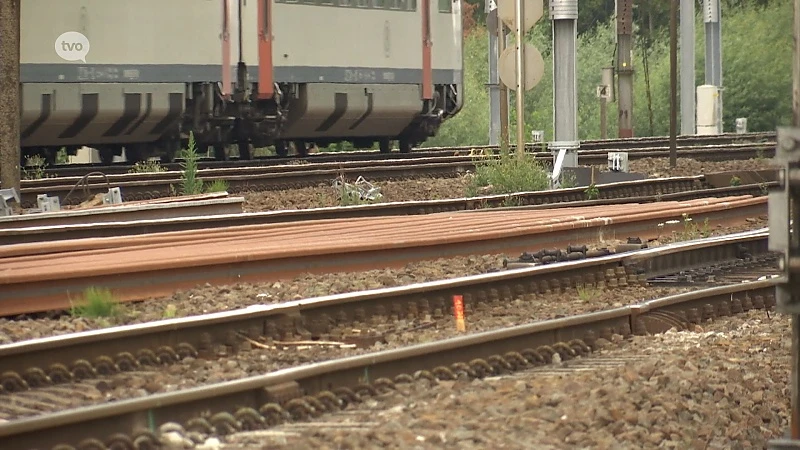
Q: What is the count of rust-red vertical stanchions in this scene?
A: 3